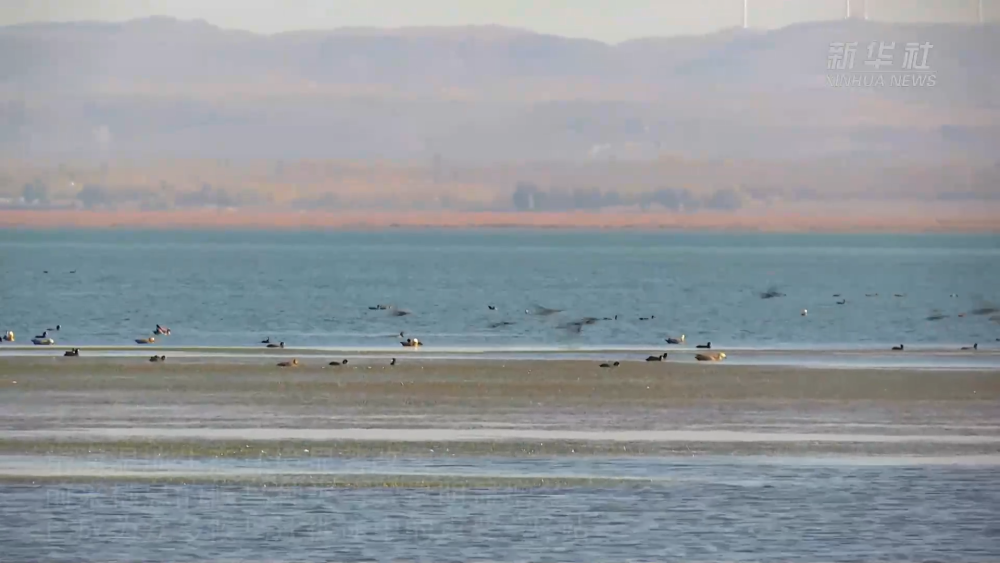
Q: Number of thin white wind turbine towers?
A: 4